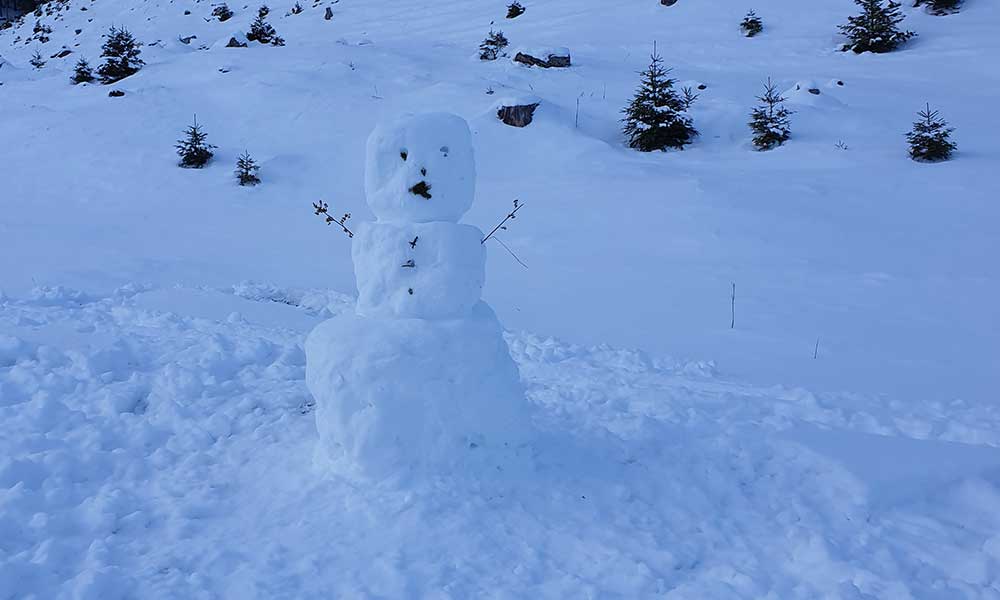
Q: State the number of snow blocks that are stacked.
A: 3